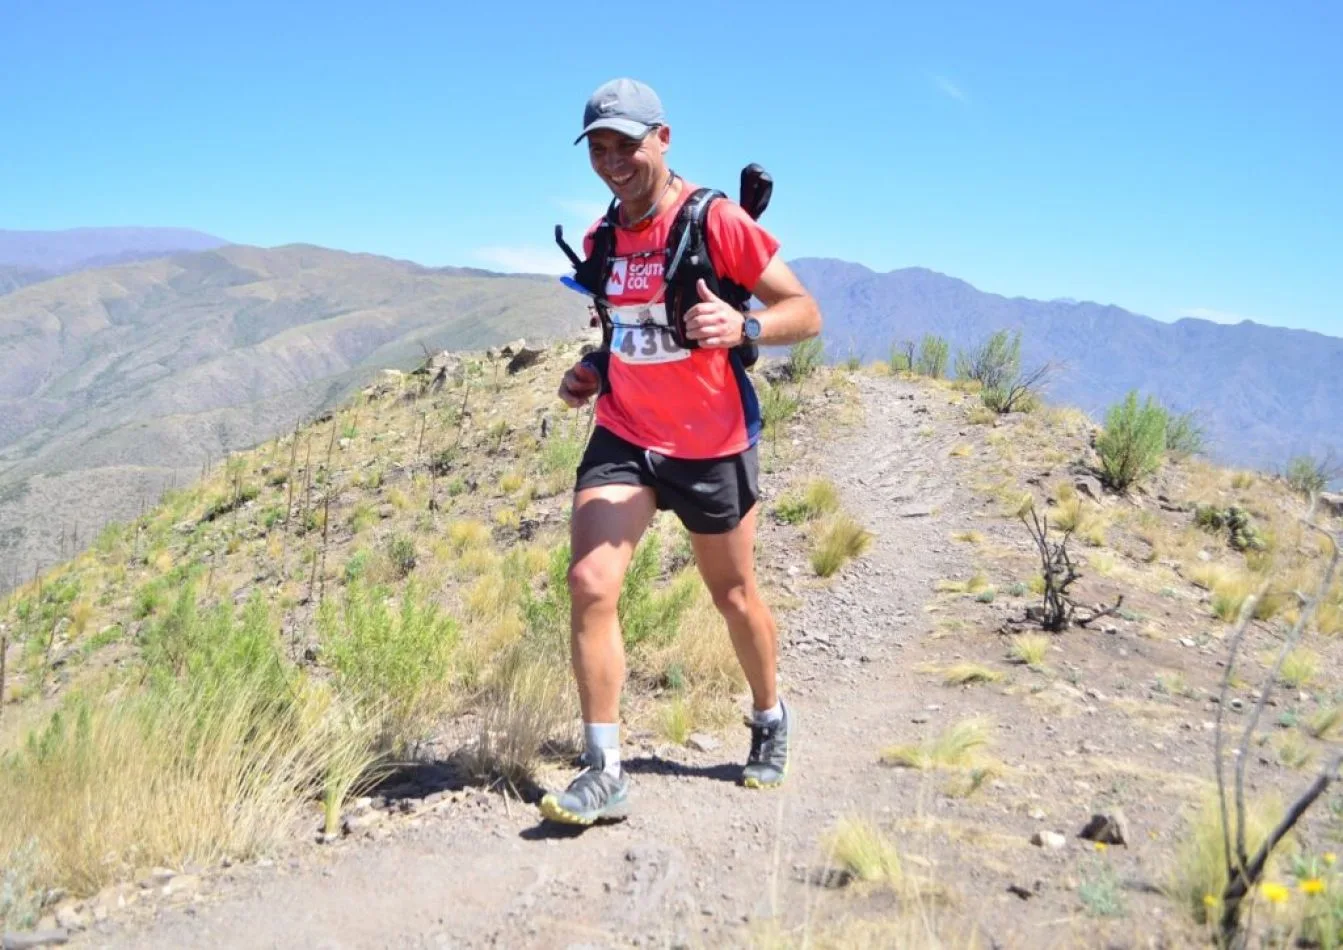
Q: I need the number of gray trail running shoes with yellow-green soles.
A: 2